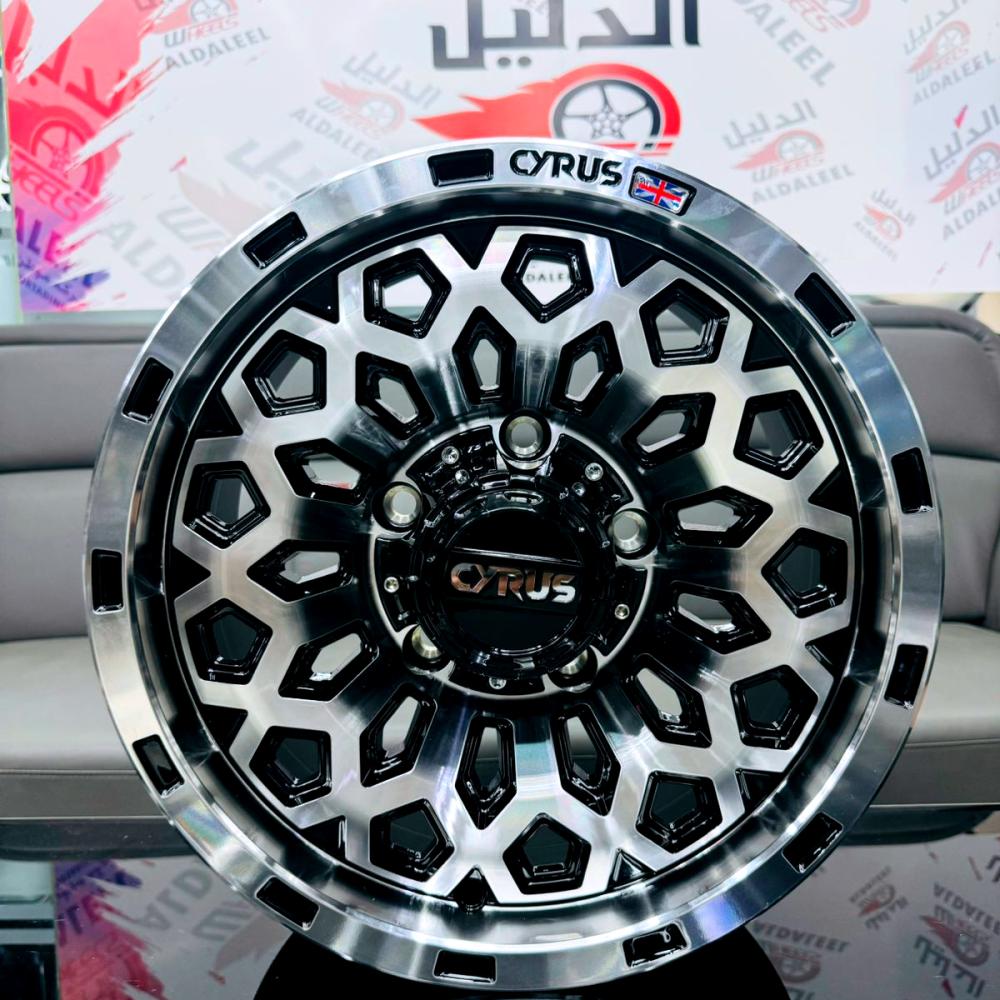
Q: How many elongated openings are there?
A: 13